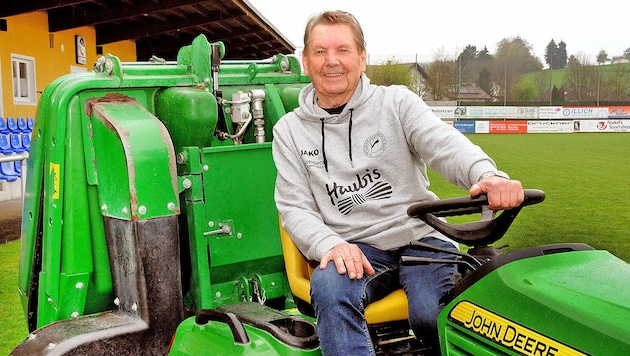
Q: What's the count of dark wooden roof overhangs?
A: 1